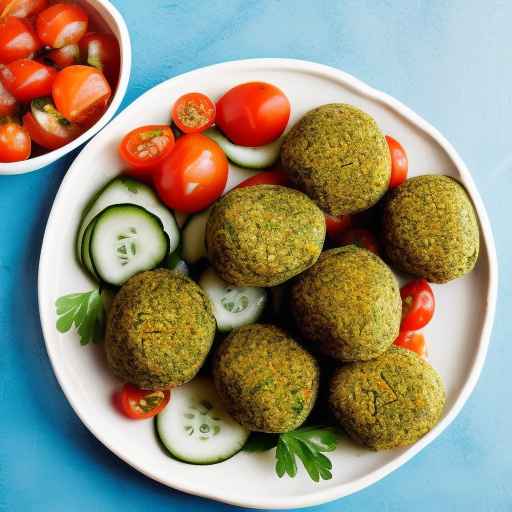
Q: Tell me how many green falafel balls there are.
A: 7